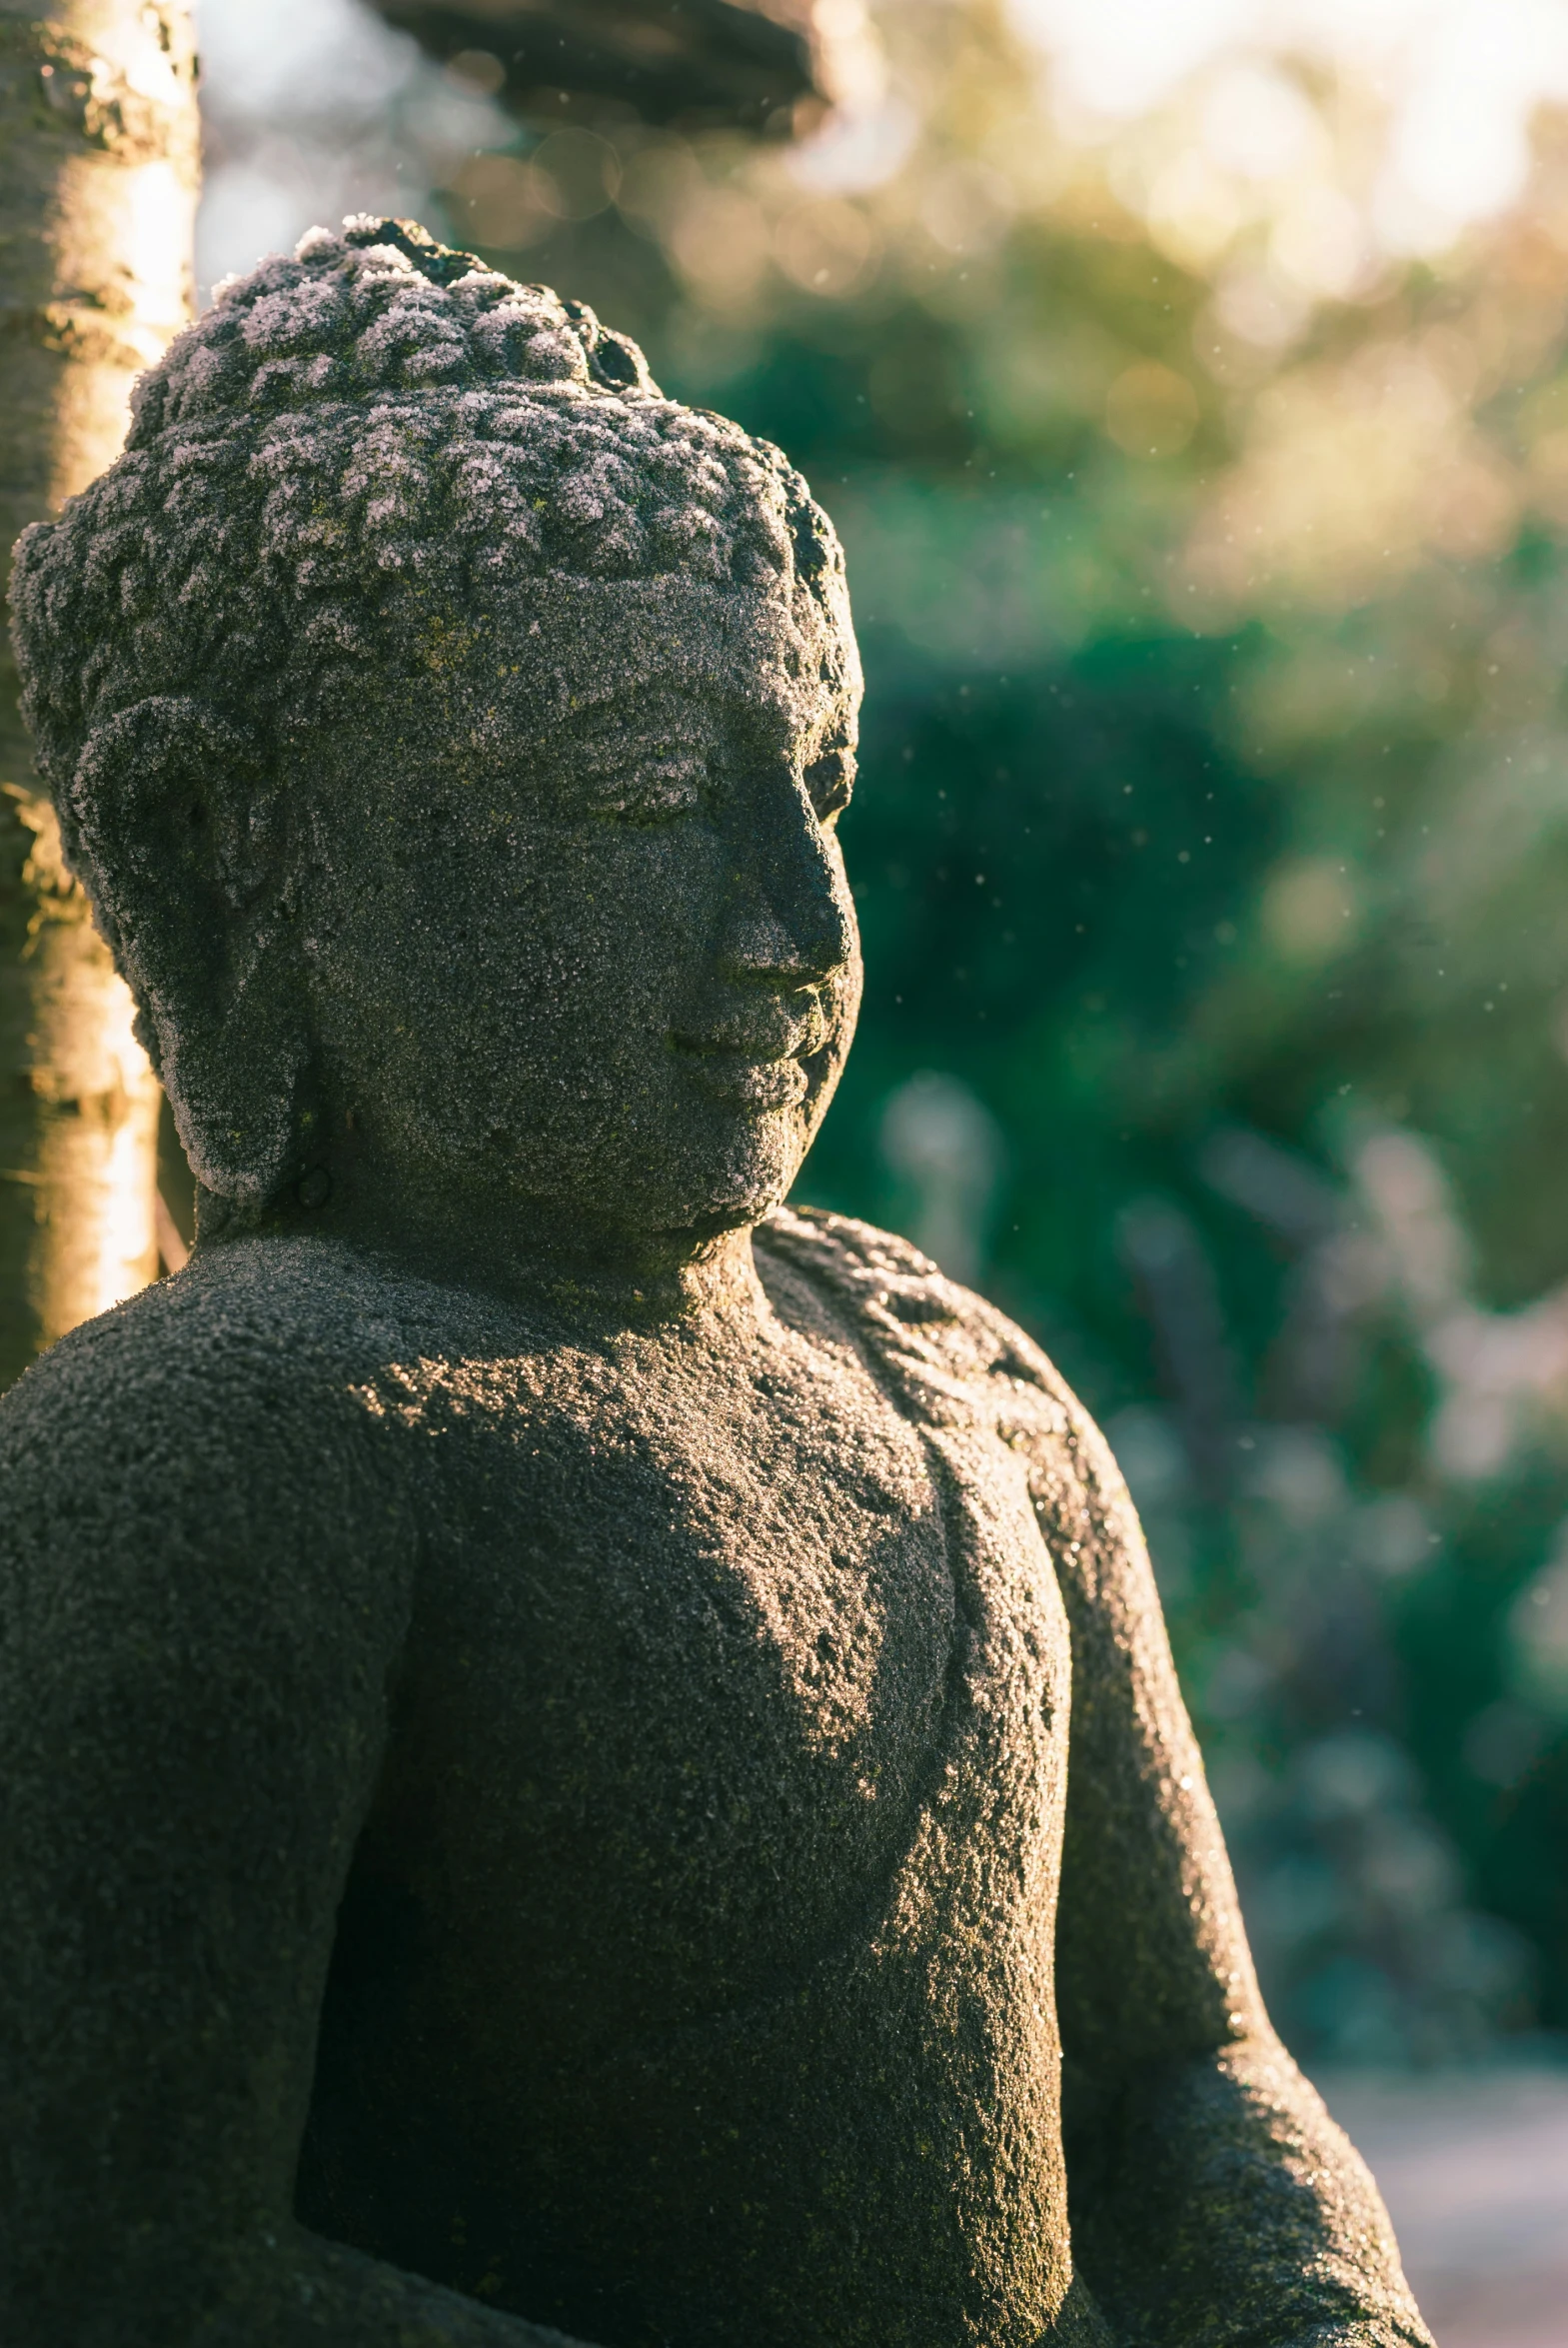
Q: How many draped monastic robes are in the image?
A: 1